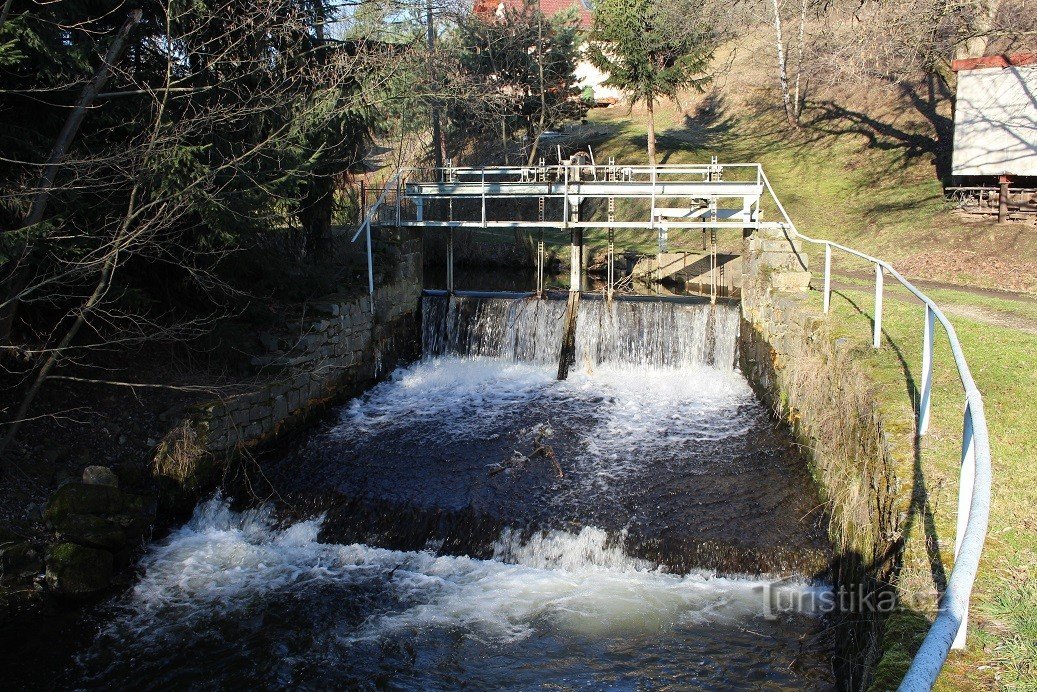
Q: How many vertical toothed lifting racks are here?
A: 4